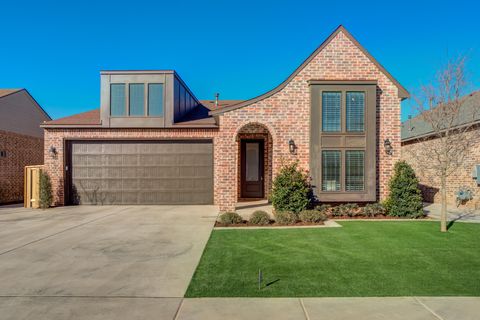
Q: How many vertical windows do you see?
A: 7